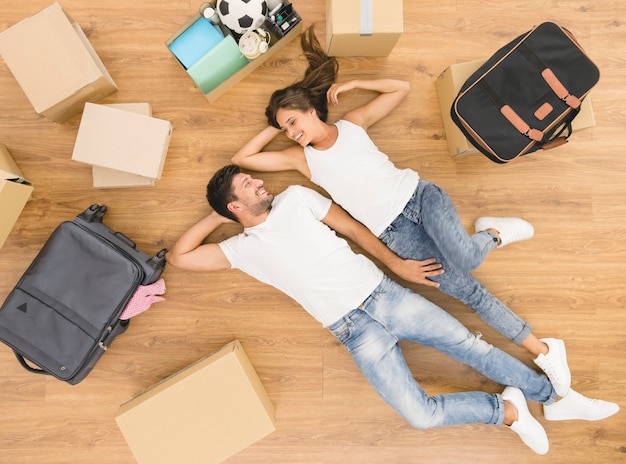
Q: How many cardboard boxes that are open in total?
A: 1